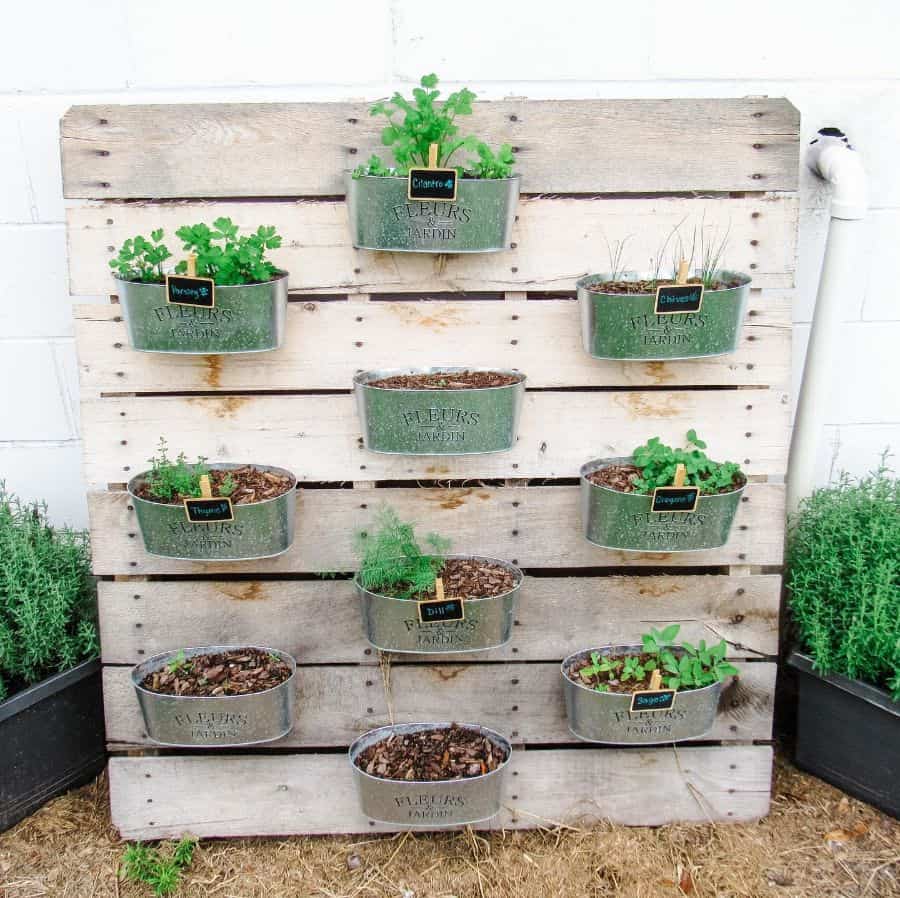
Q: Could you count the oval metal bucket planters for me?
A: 10